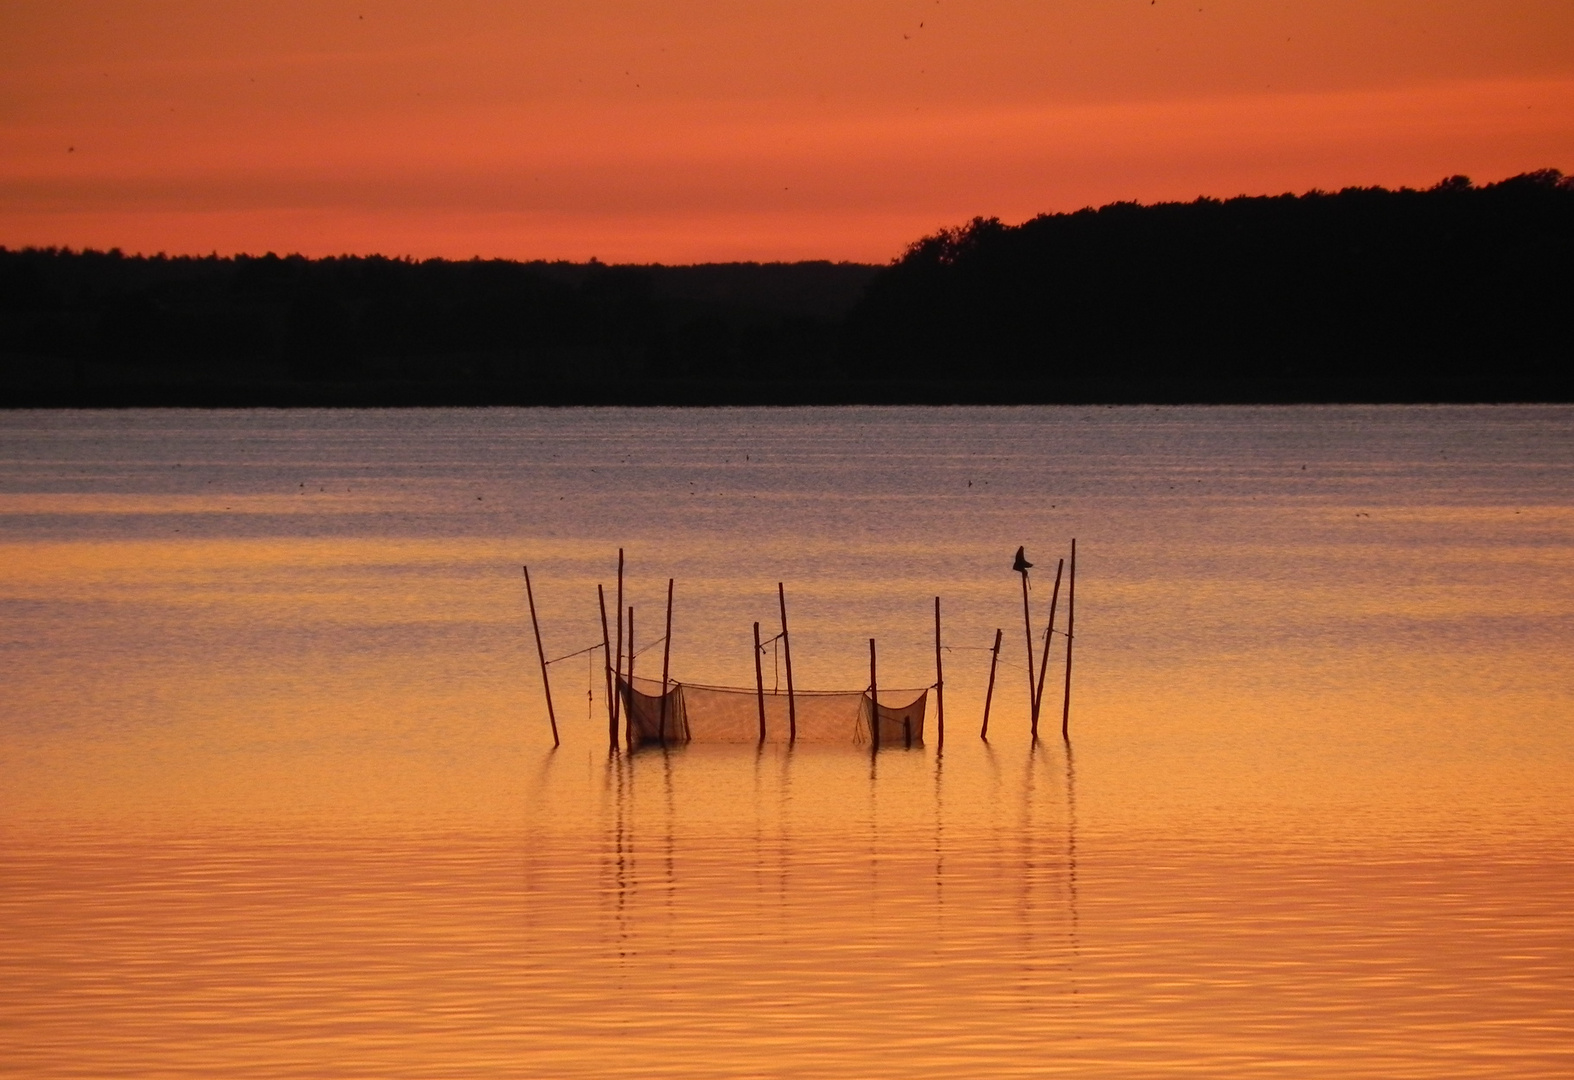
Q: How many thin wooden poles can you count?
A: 13